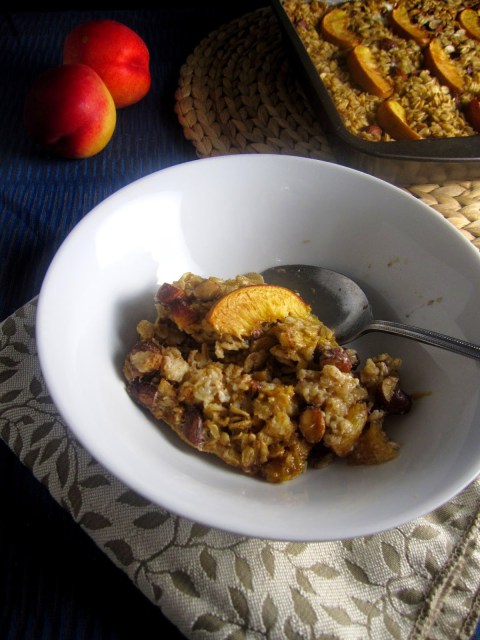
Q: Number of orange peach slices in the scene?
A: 8